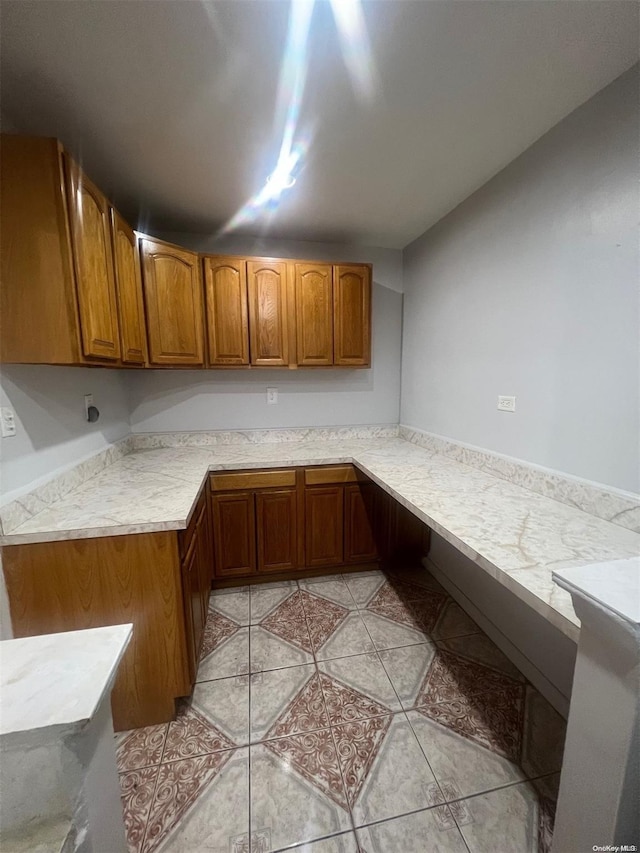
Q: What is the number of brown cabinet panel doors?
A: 13